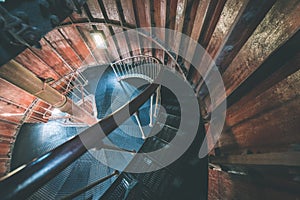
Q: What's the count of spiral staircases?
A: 1